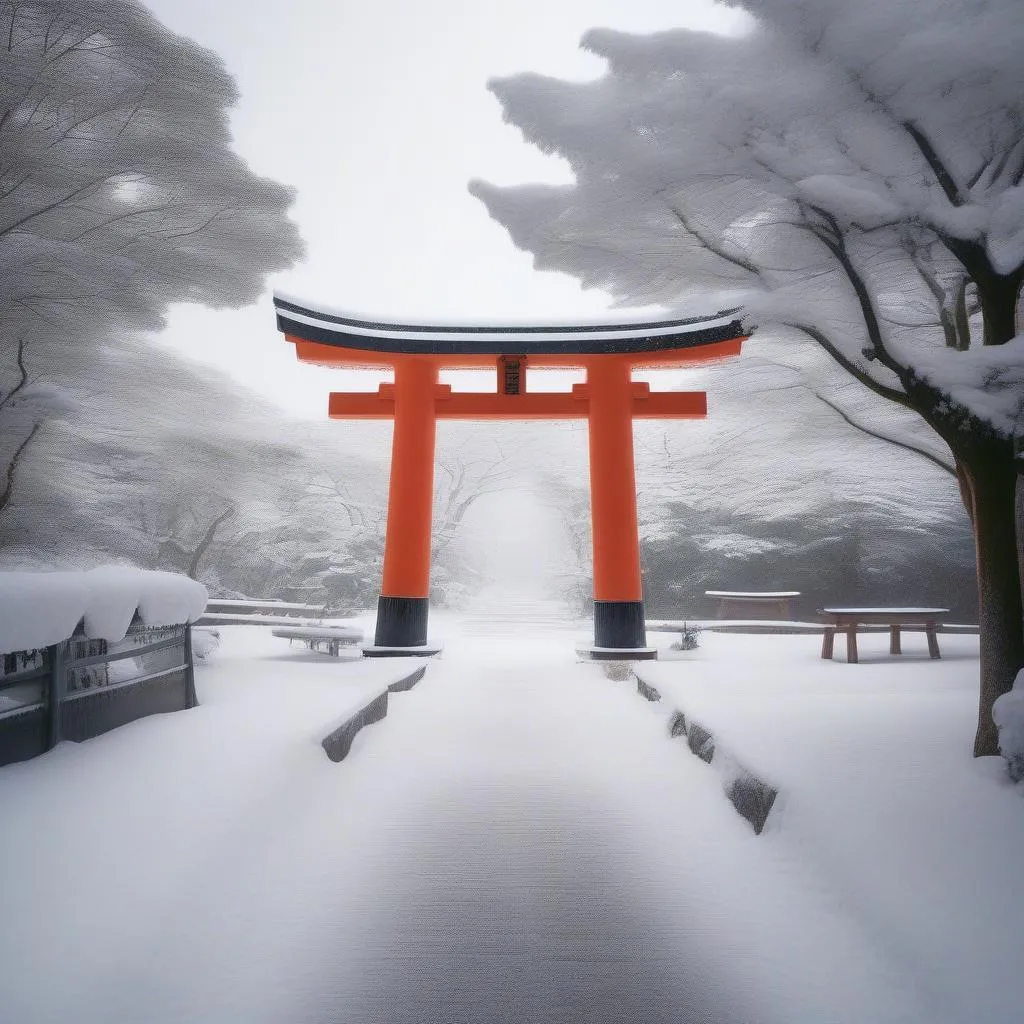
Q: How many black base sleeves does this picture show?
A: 2